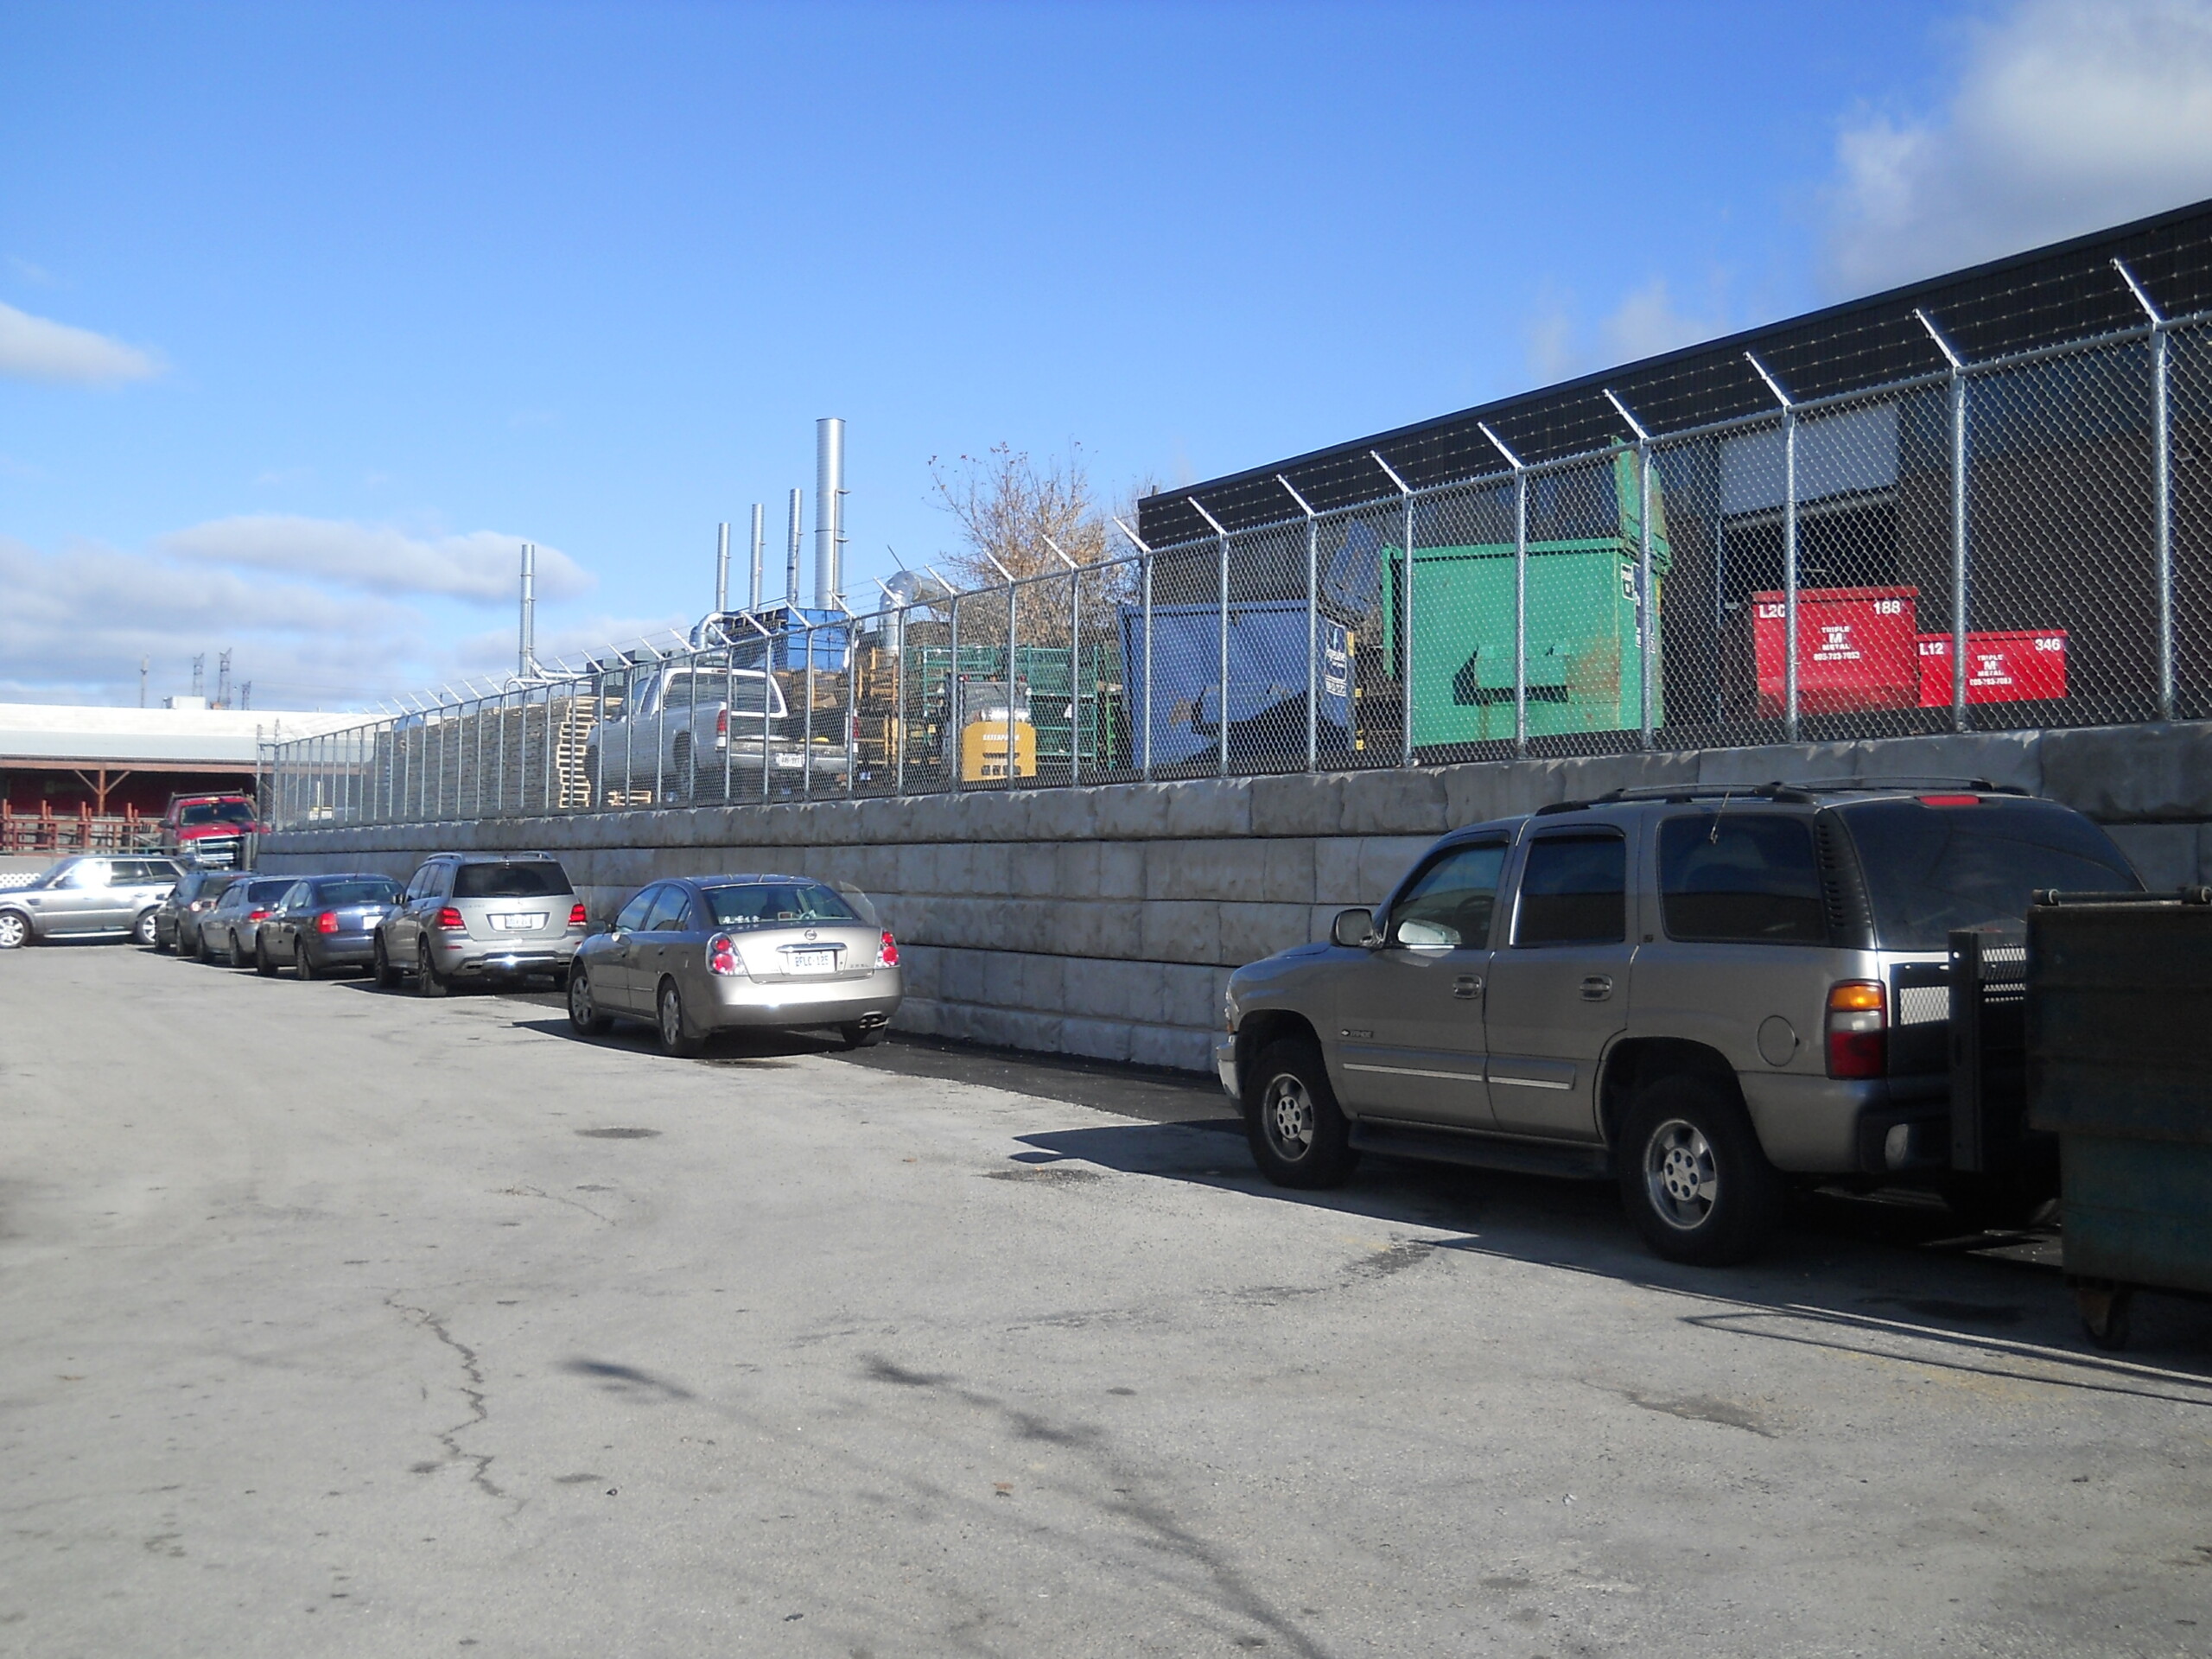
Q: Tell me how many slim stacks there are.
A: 4